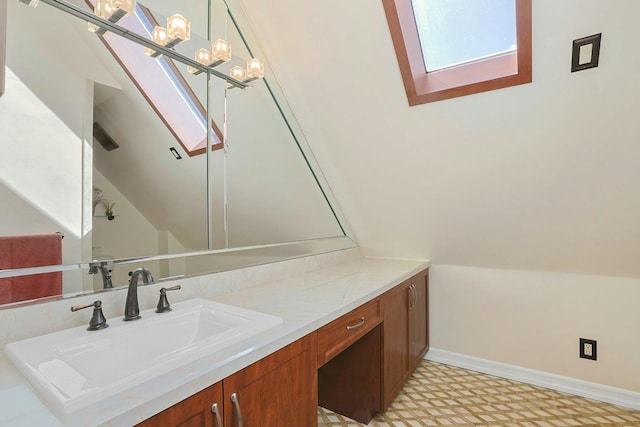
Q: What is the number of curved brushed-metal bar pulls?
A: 5